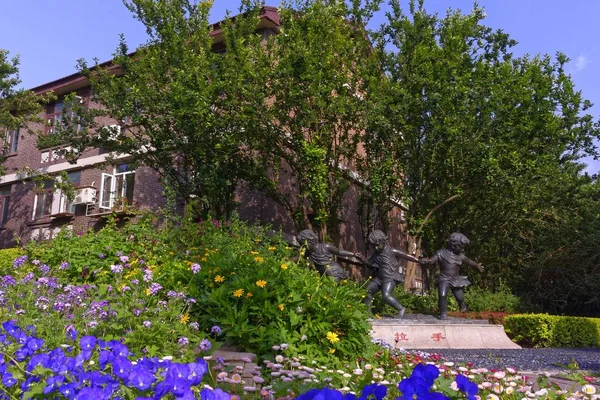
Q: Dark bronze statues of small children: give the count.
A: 3